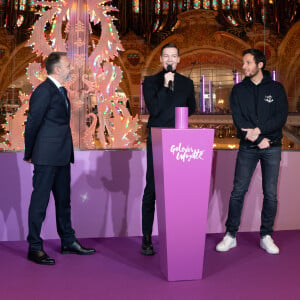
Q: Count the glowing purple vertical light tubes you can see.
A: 5